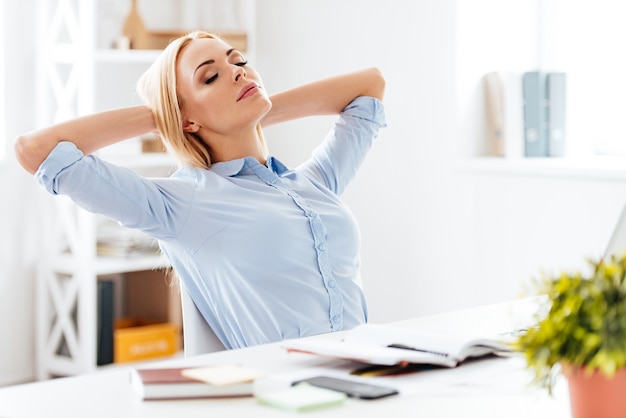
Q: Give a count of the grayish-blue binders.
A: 2